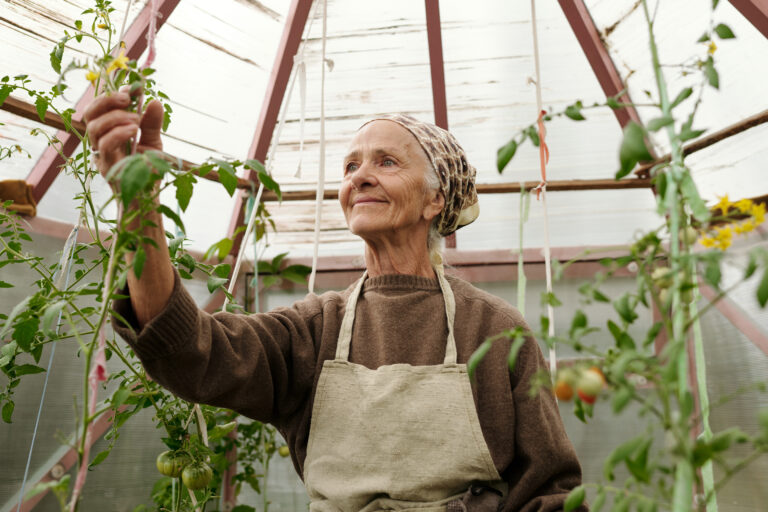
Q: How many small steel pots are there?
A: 0